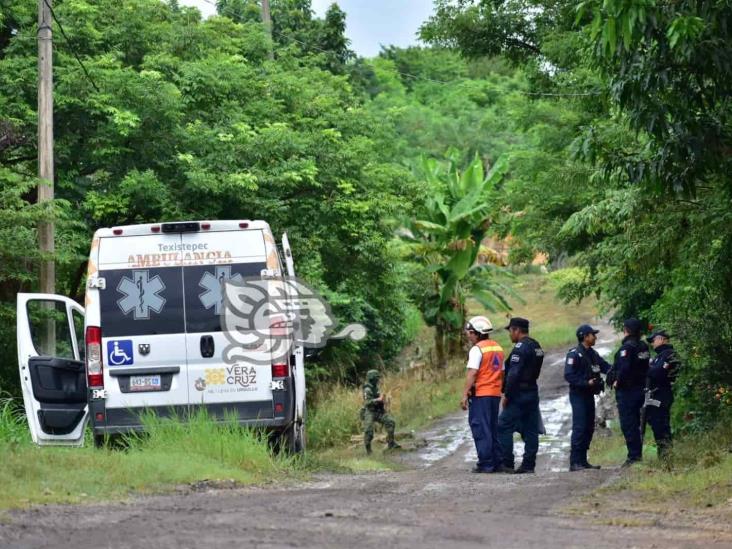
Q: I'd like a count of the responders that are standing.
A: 6